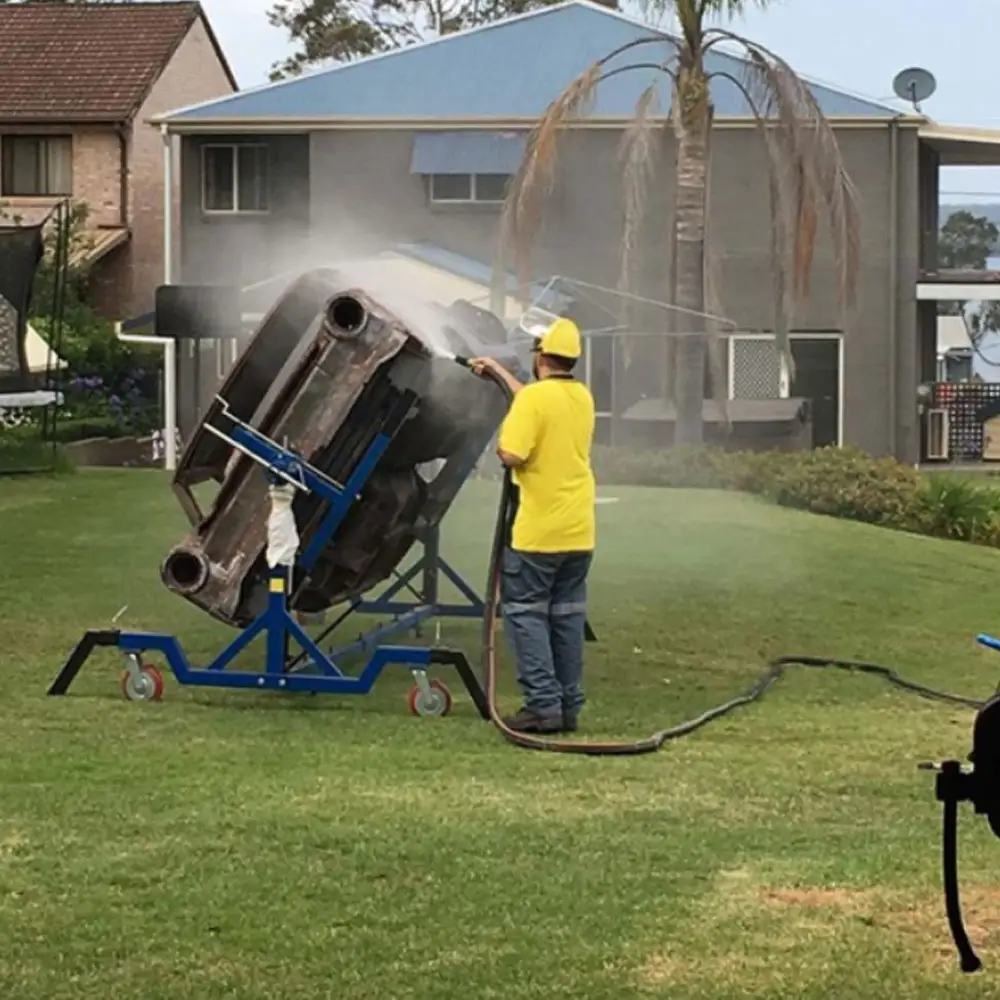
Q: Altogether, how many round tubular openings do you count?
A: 2